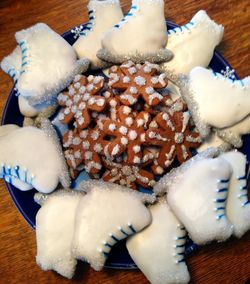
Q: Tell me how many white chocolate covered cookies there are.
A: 14